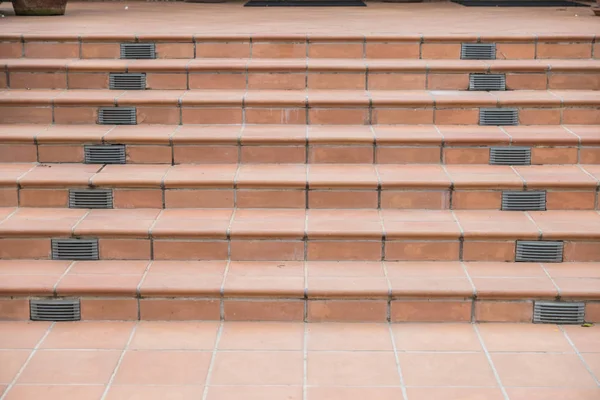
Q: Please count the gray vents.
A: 14